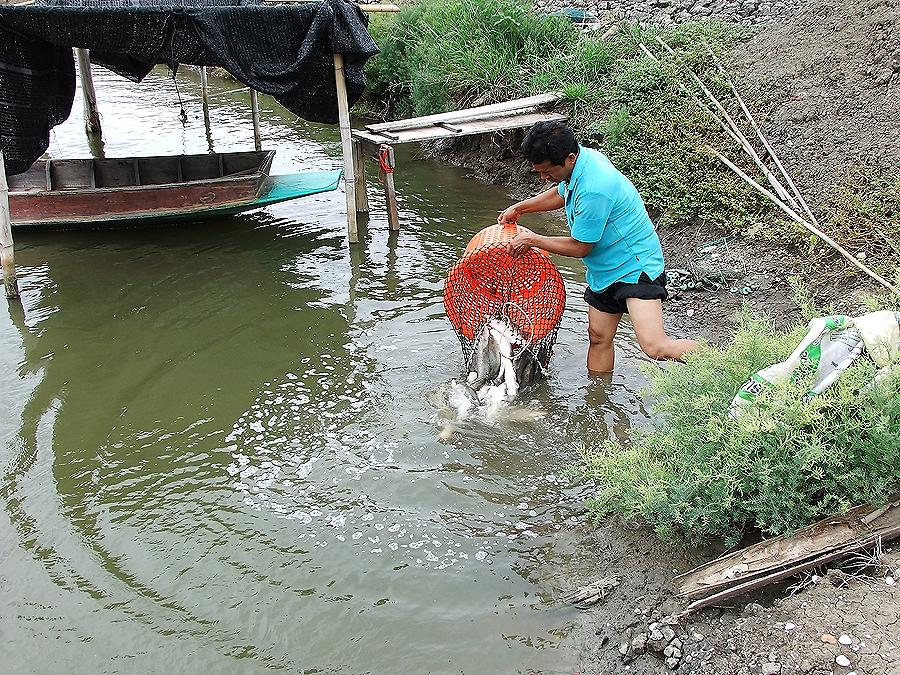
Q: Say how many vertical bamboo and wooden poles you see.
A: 7